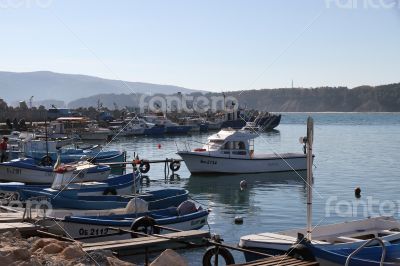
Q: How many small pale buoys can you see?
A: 2